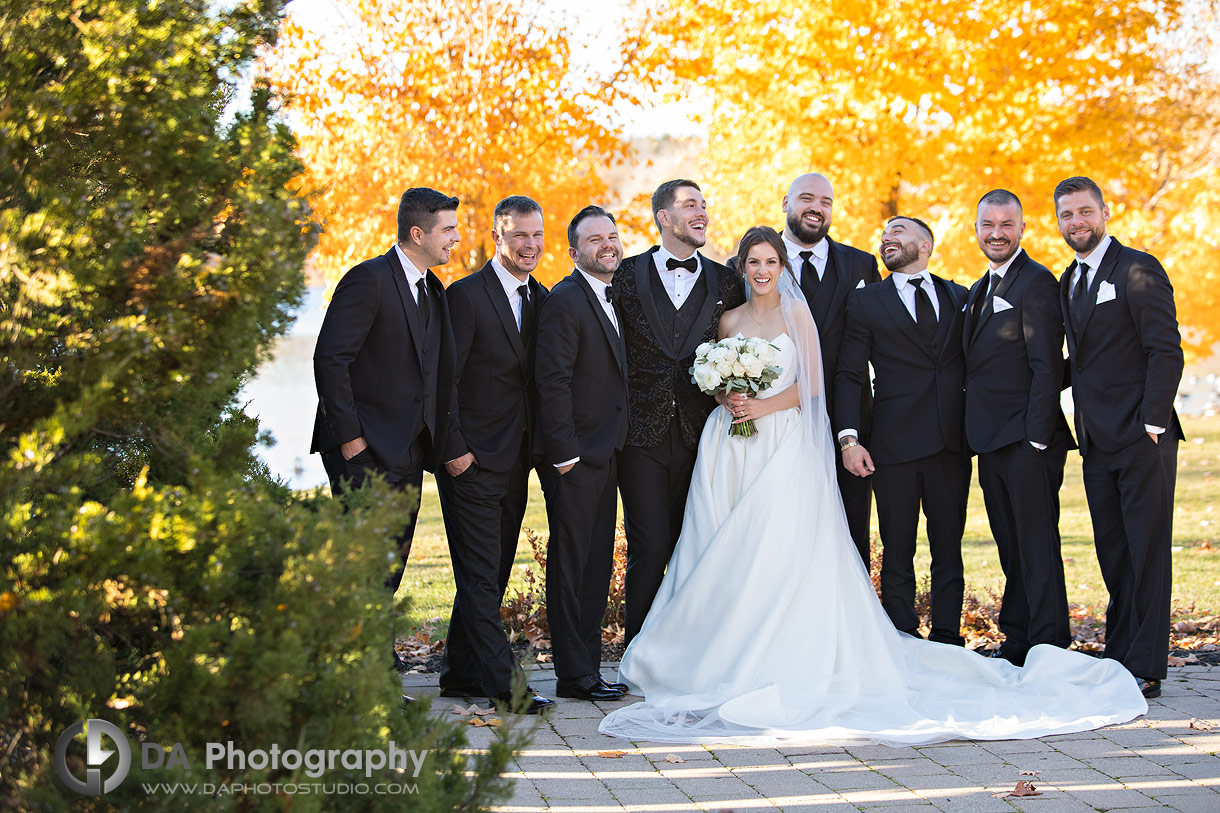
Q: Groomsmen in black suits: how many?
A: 7